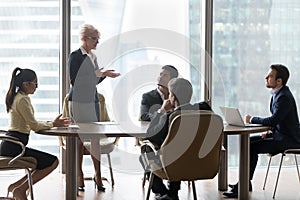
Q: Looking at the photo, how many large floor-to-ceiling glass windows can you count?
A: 3